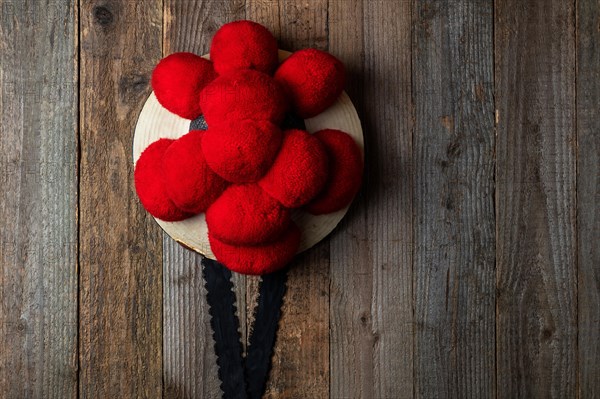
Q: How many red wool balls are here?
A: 11